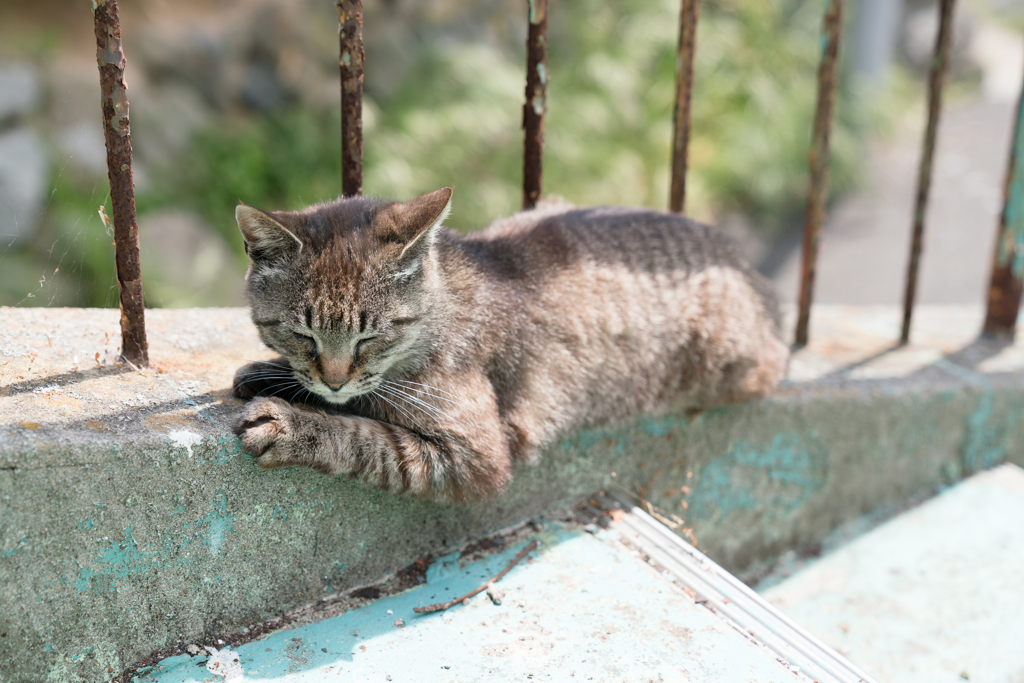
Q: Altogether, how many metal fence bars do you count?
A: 7